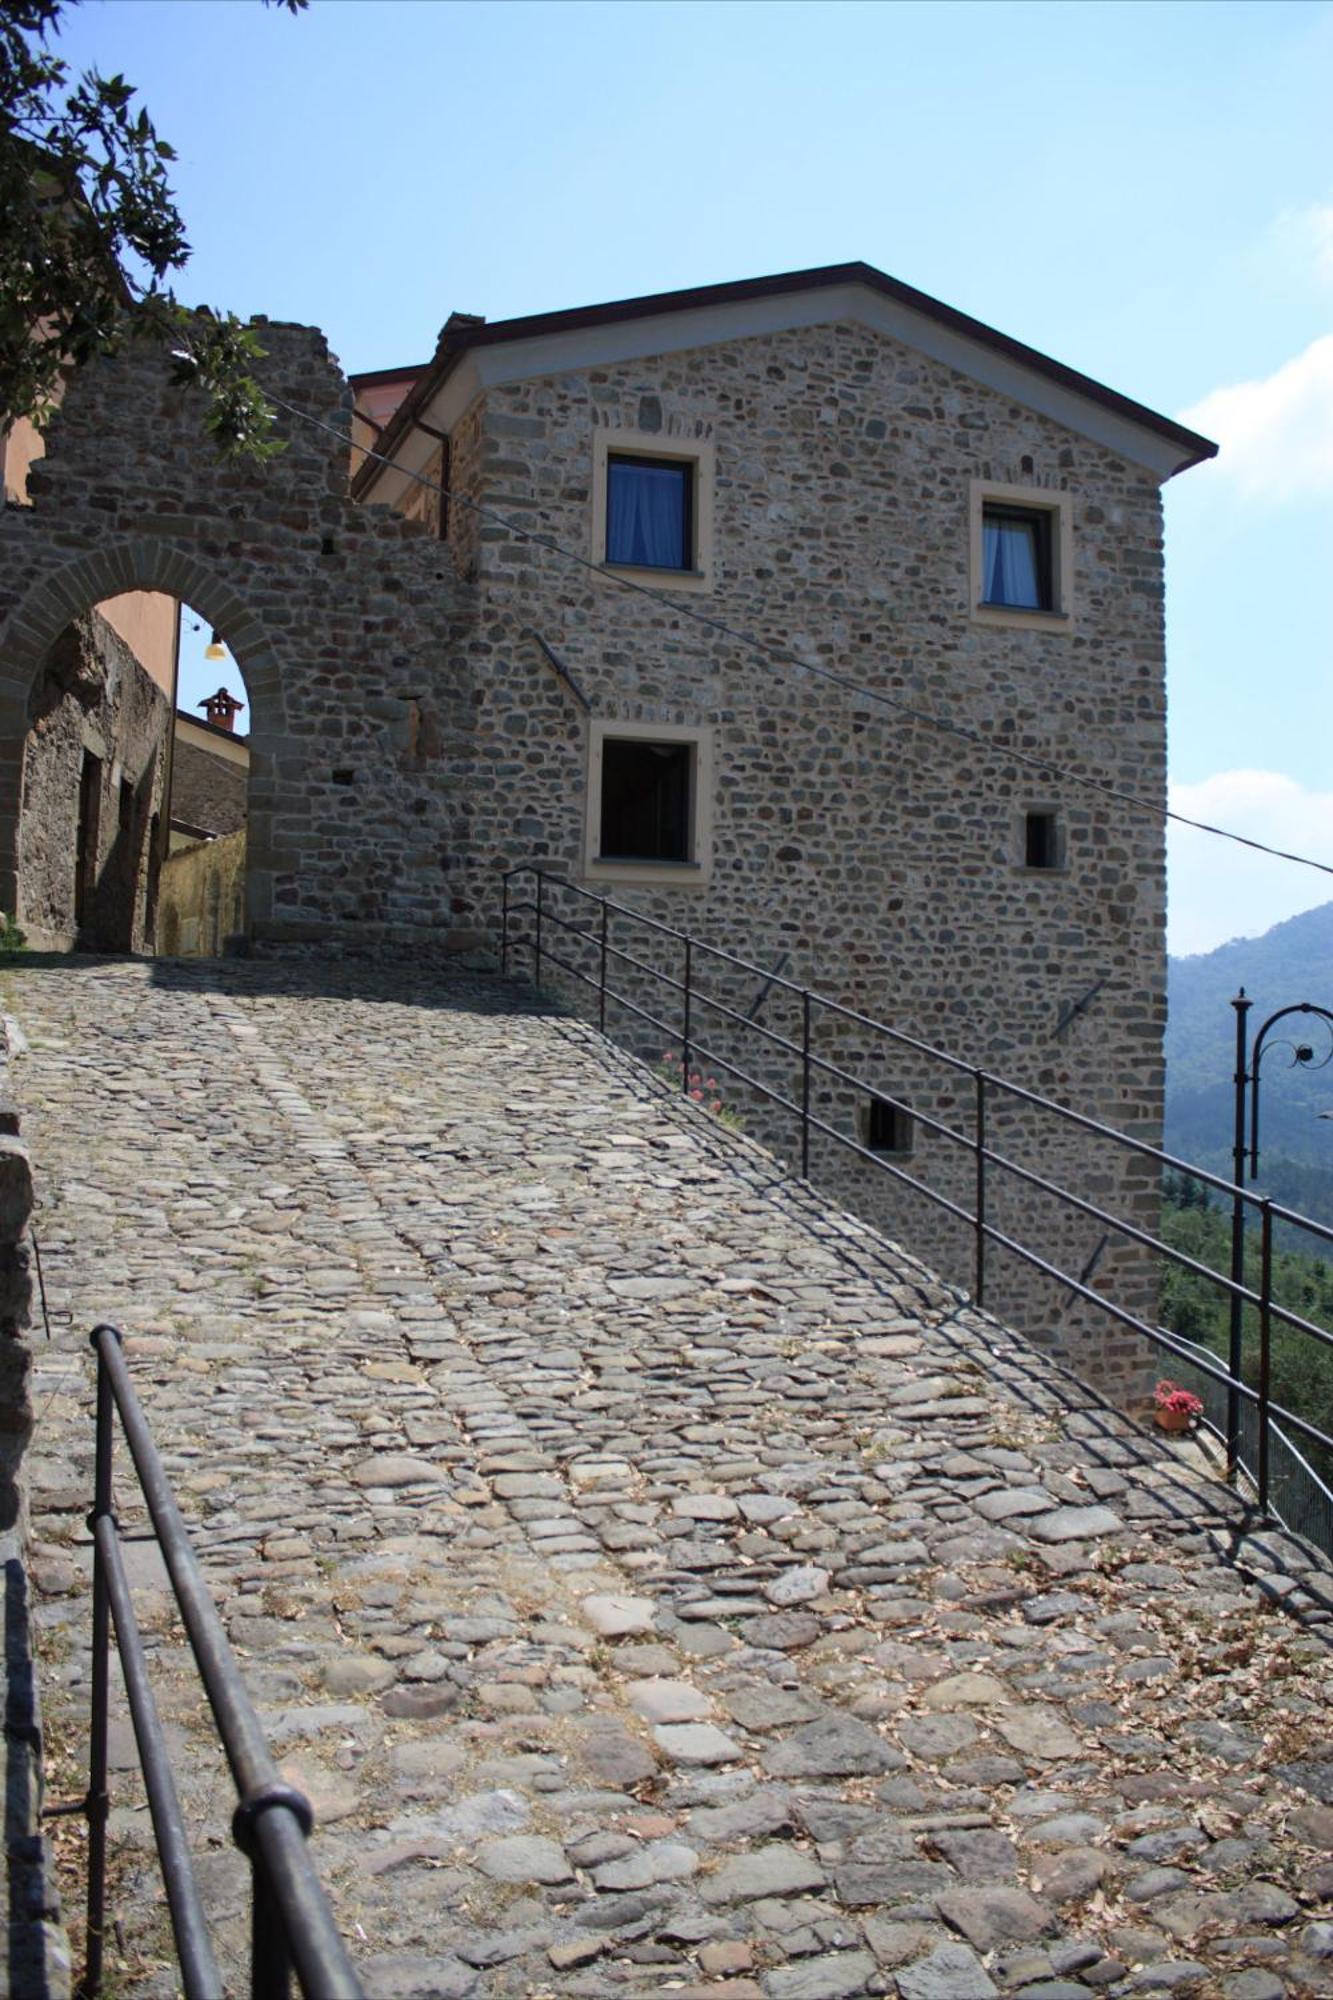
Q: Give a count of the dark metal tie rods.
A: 4